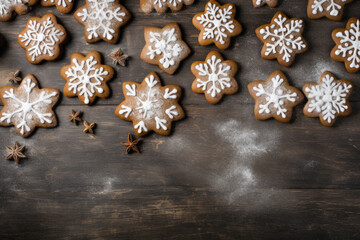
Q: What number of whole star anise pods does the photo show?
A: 6